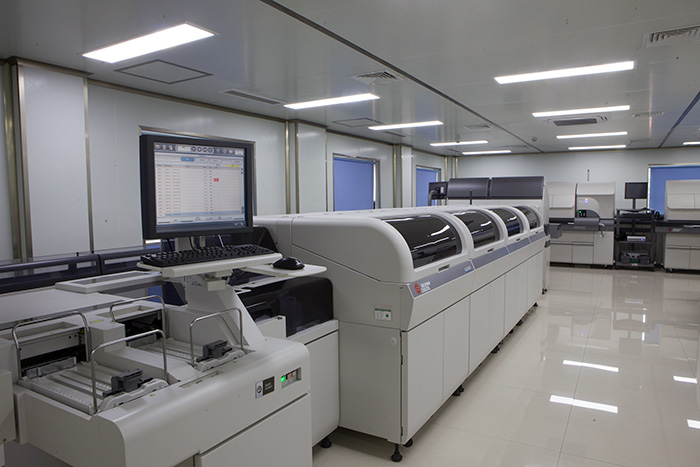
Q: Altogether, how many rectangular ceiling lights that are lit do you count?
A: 10